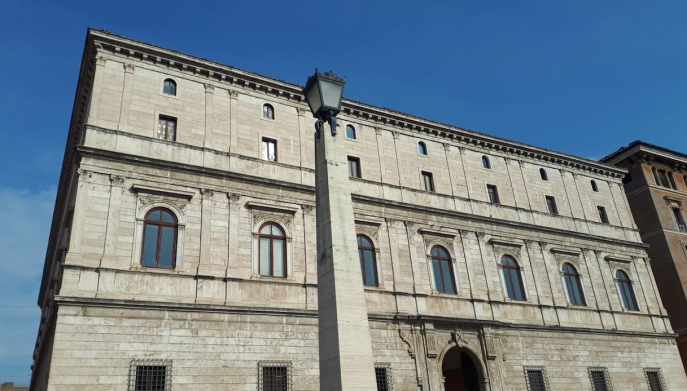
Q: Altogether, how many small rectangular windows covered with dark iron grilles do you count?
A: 6